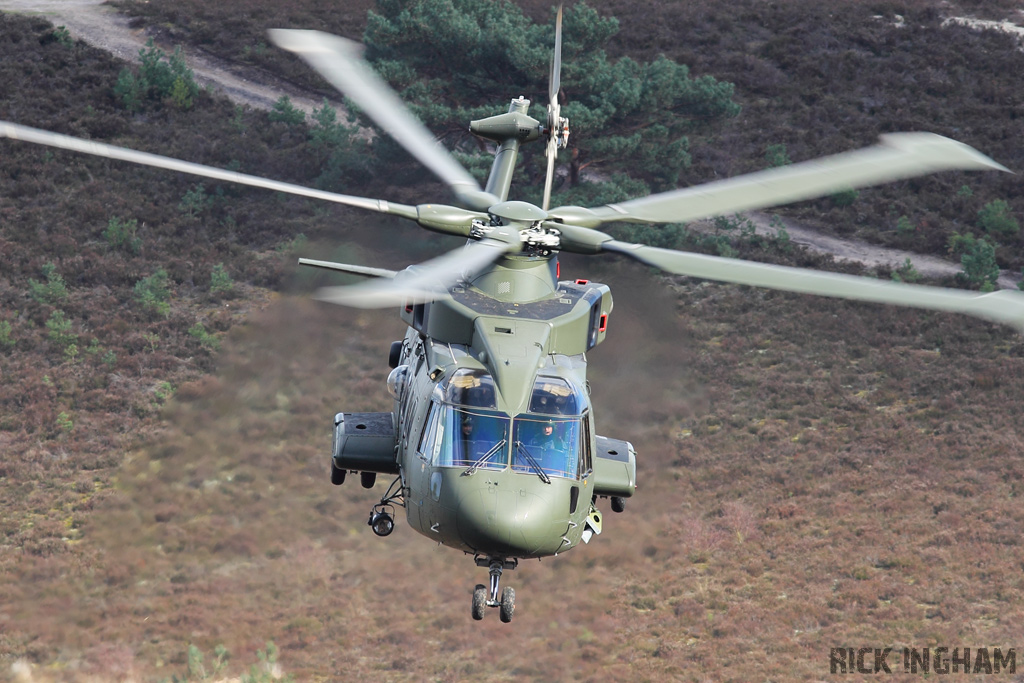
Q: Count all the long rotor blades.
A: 5